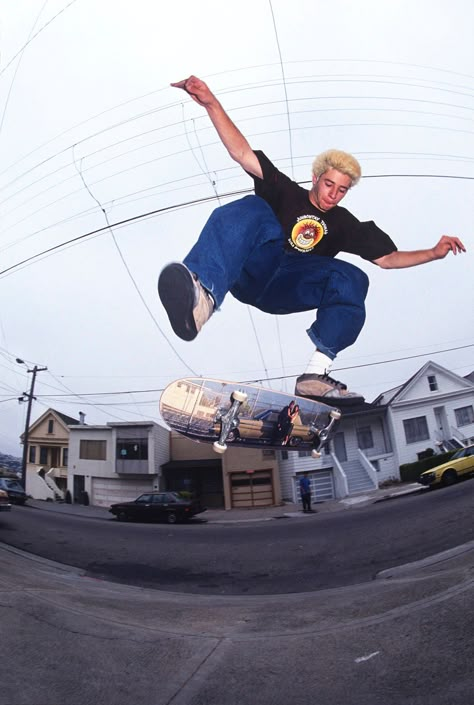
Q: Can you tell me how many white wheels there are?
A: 4